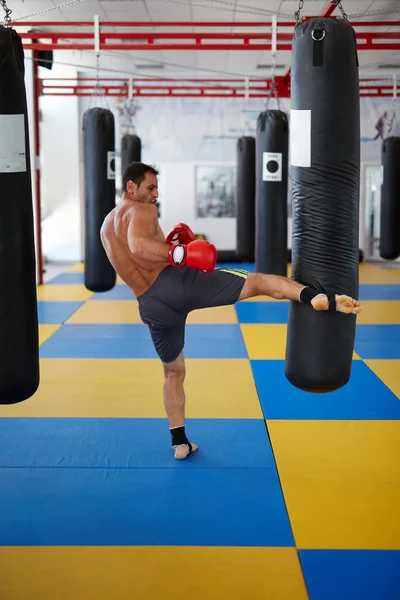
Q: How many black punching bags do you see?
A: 7